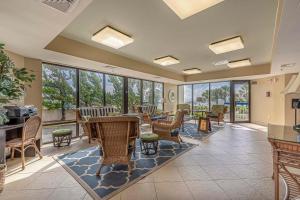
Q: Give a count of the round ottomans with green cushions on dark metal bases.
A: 2